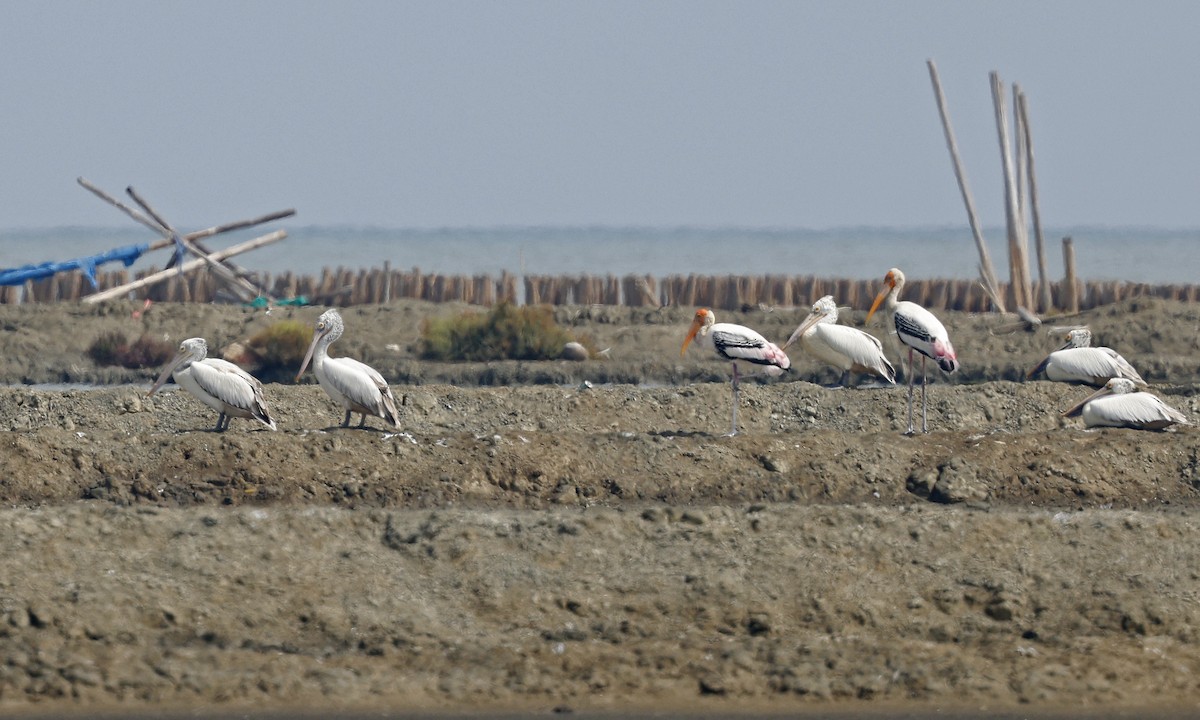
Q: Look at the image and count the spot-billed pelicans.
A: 5